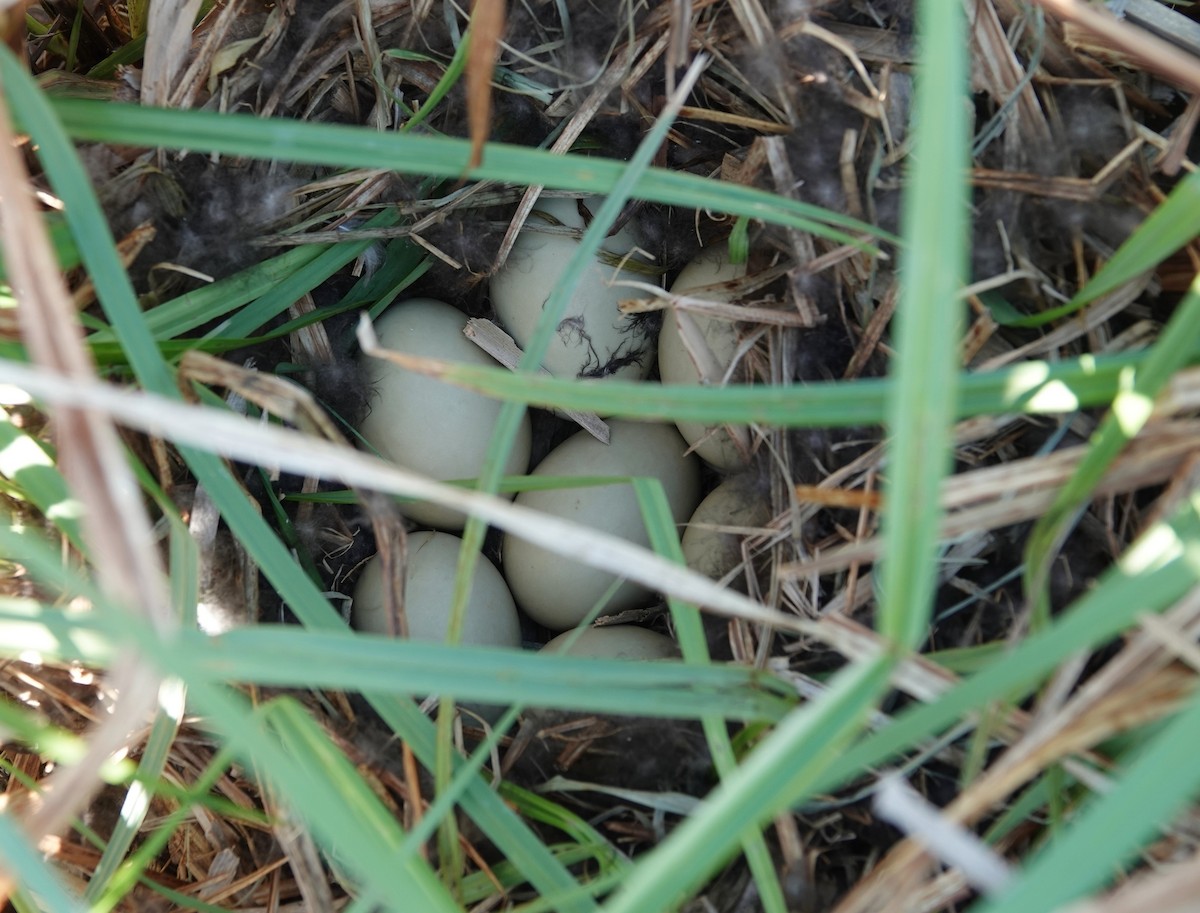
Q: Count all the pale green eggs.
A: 7